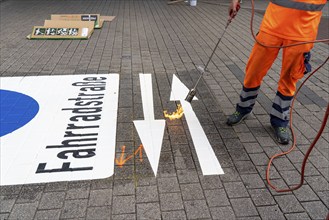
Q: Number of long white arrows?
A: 2